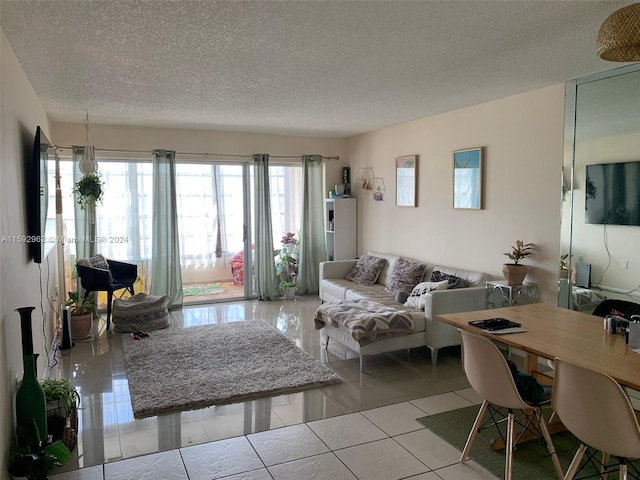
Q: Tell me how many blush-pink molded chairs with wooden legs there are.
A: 2